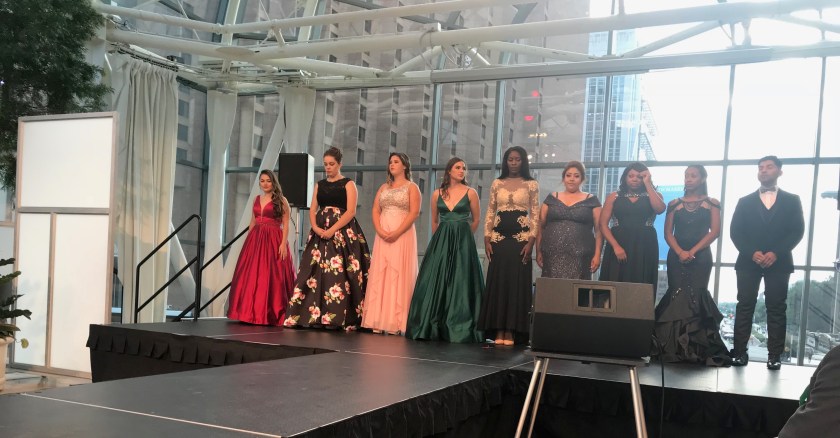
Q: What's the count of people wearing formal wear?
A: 9